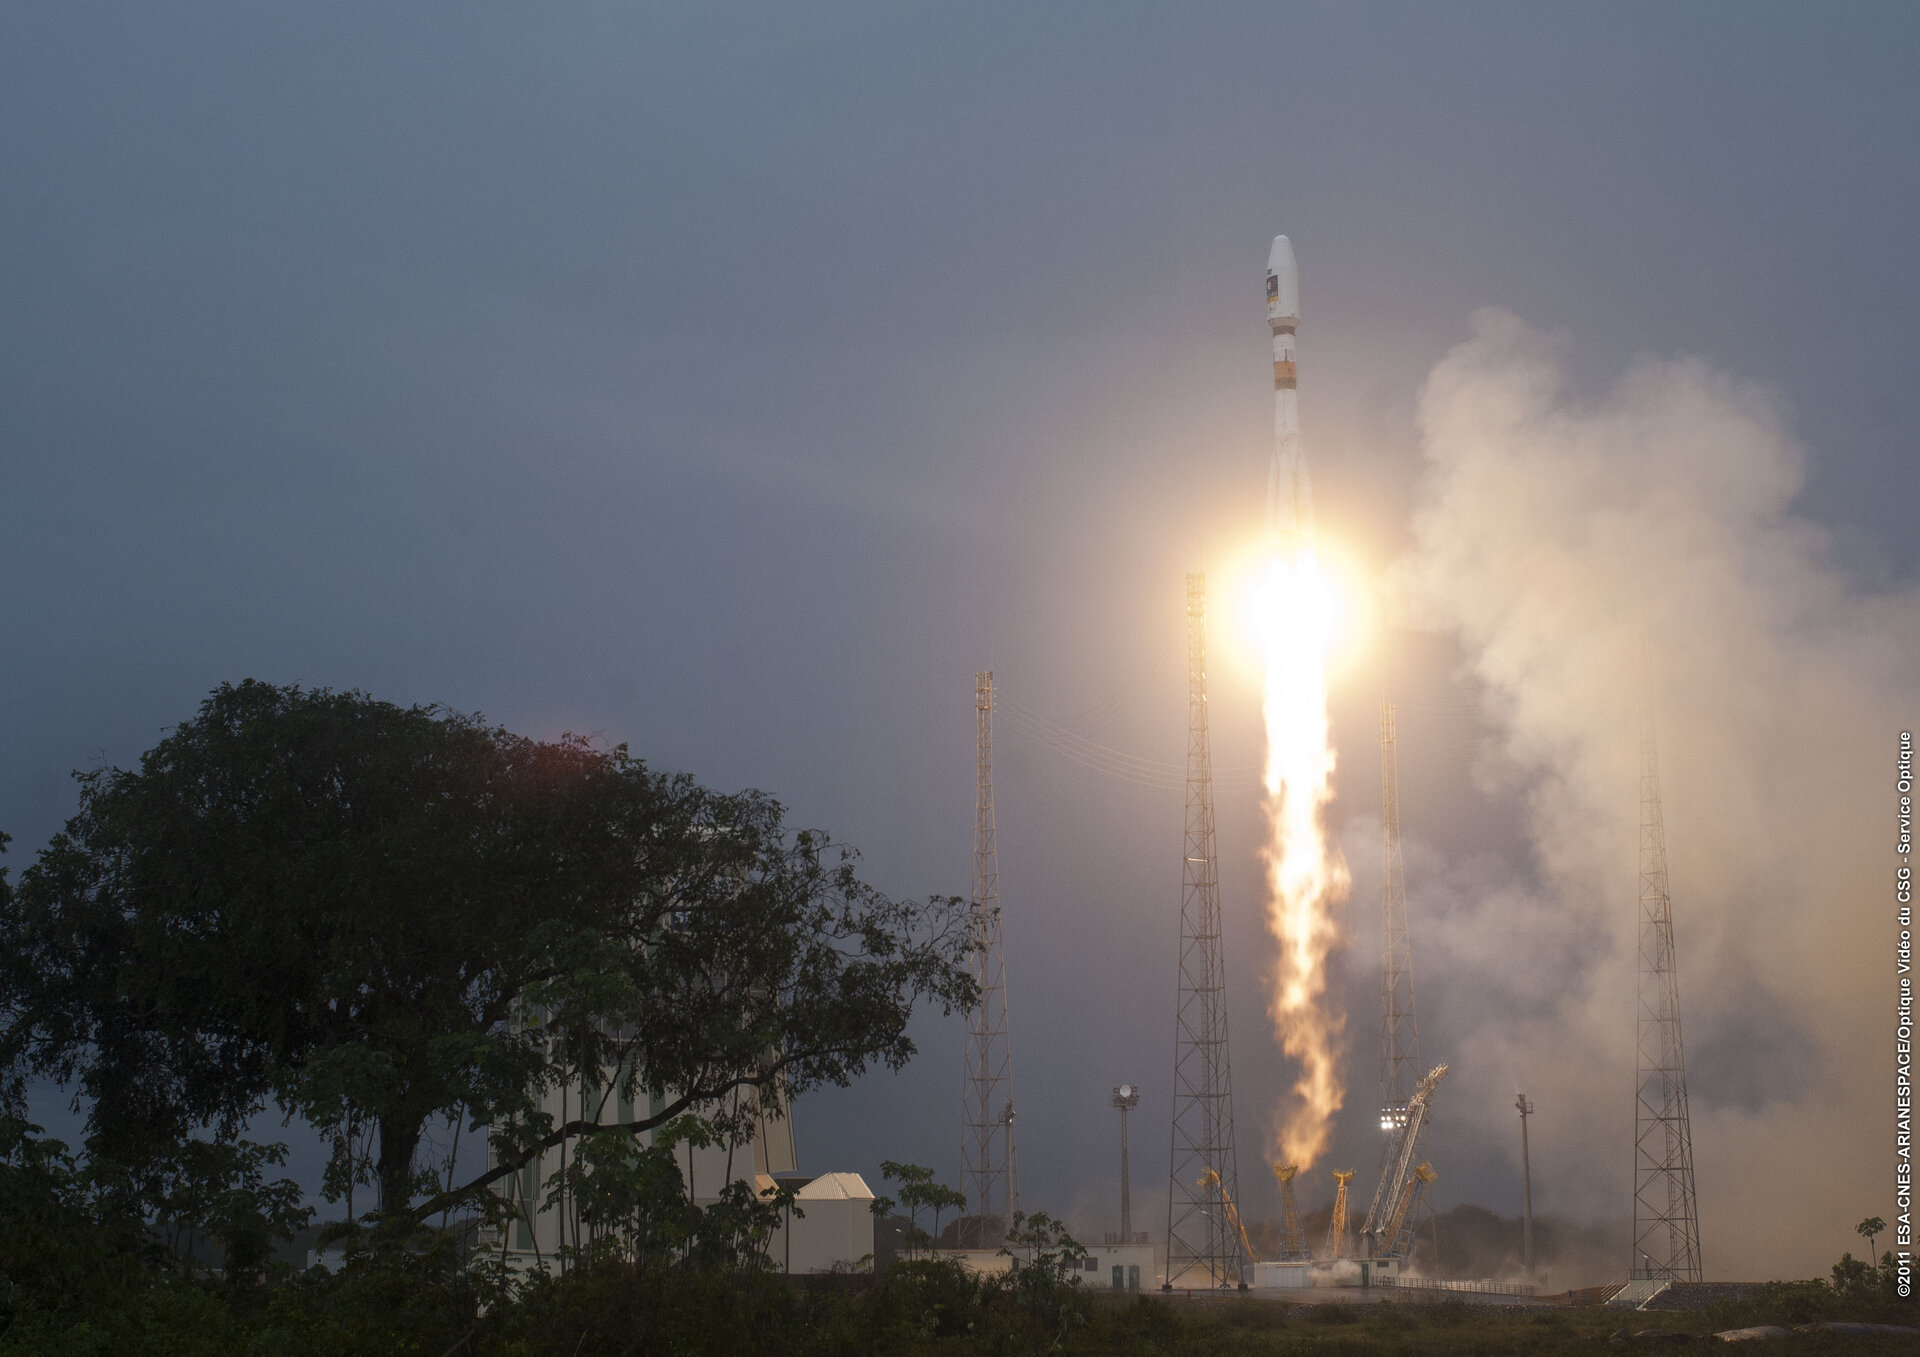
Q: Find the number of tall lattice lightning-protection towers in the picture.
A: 4